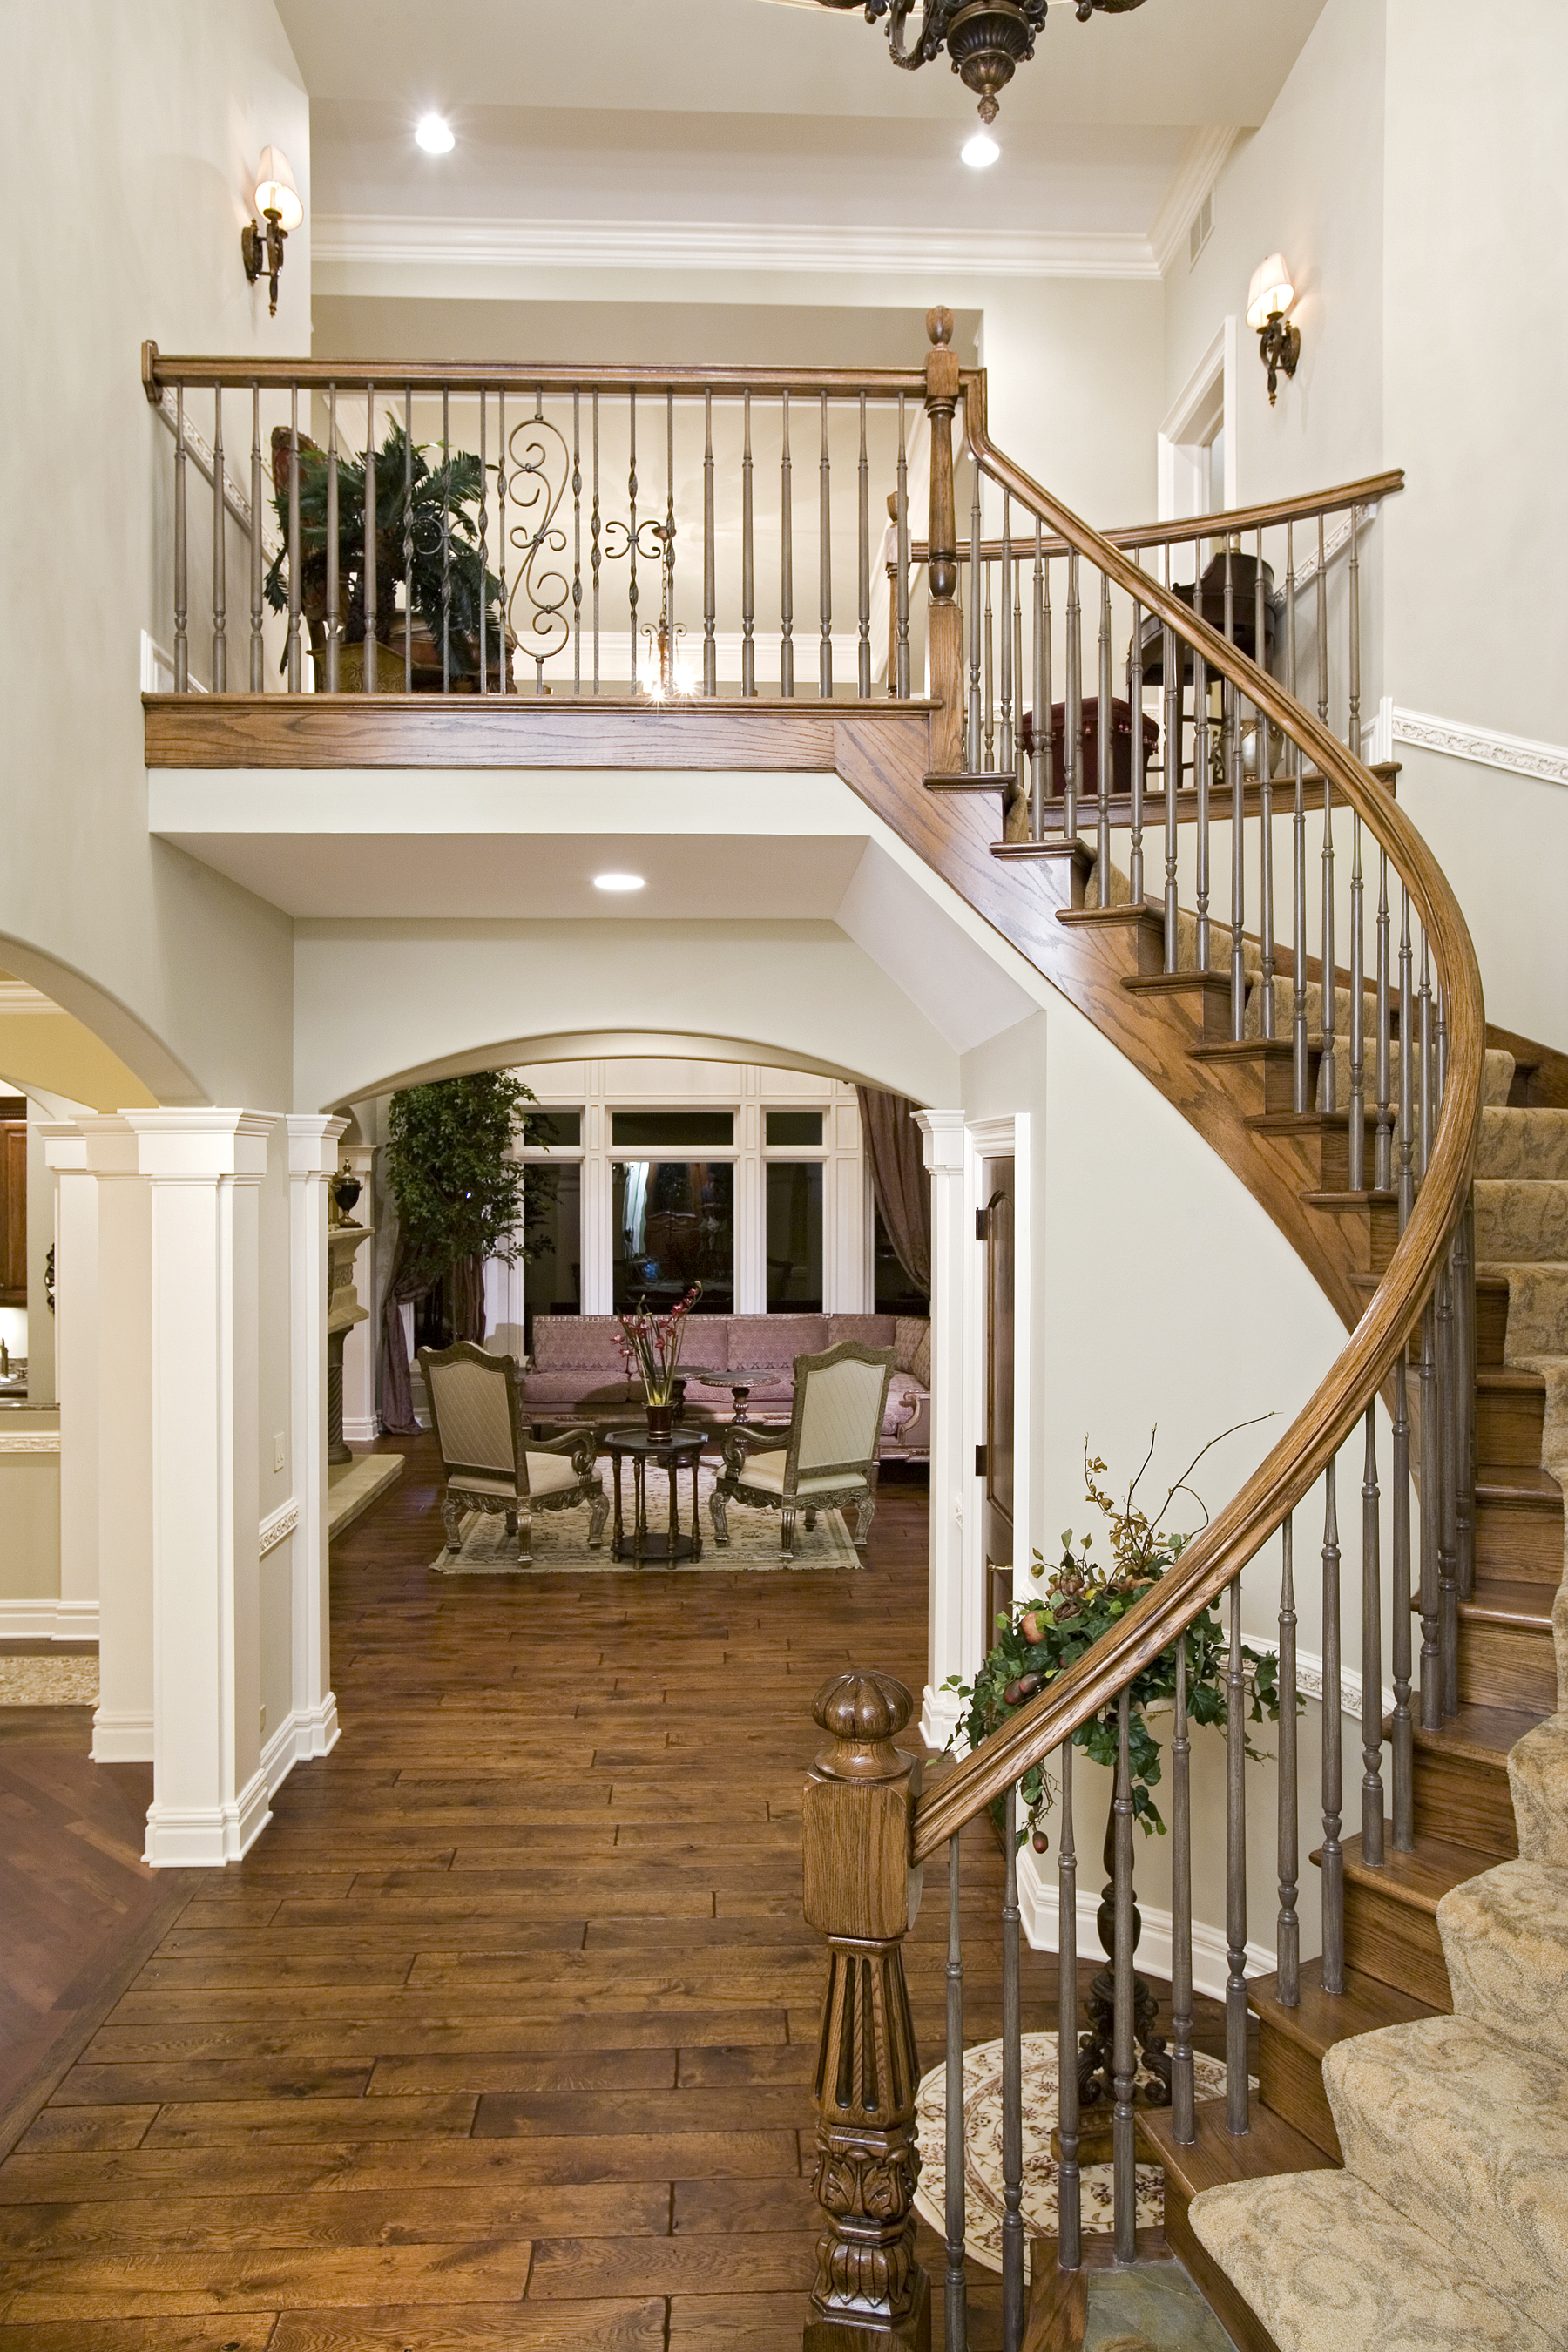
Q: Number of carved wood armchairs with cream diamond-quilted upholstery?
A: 2